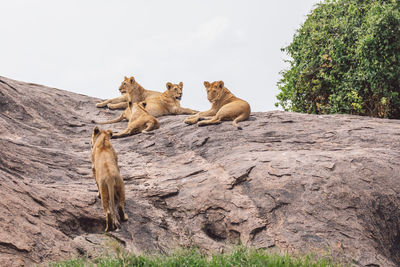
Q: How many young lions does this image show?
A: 5